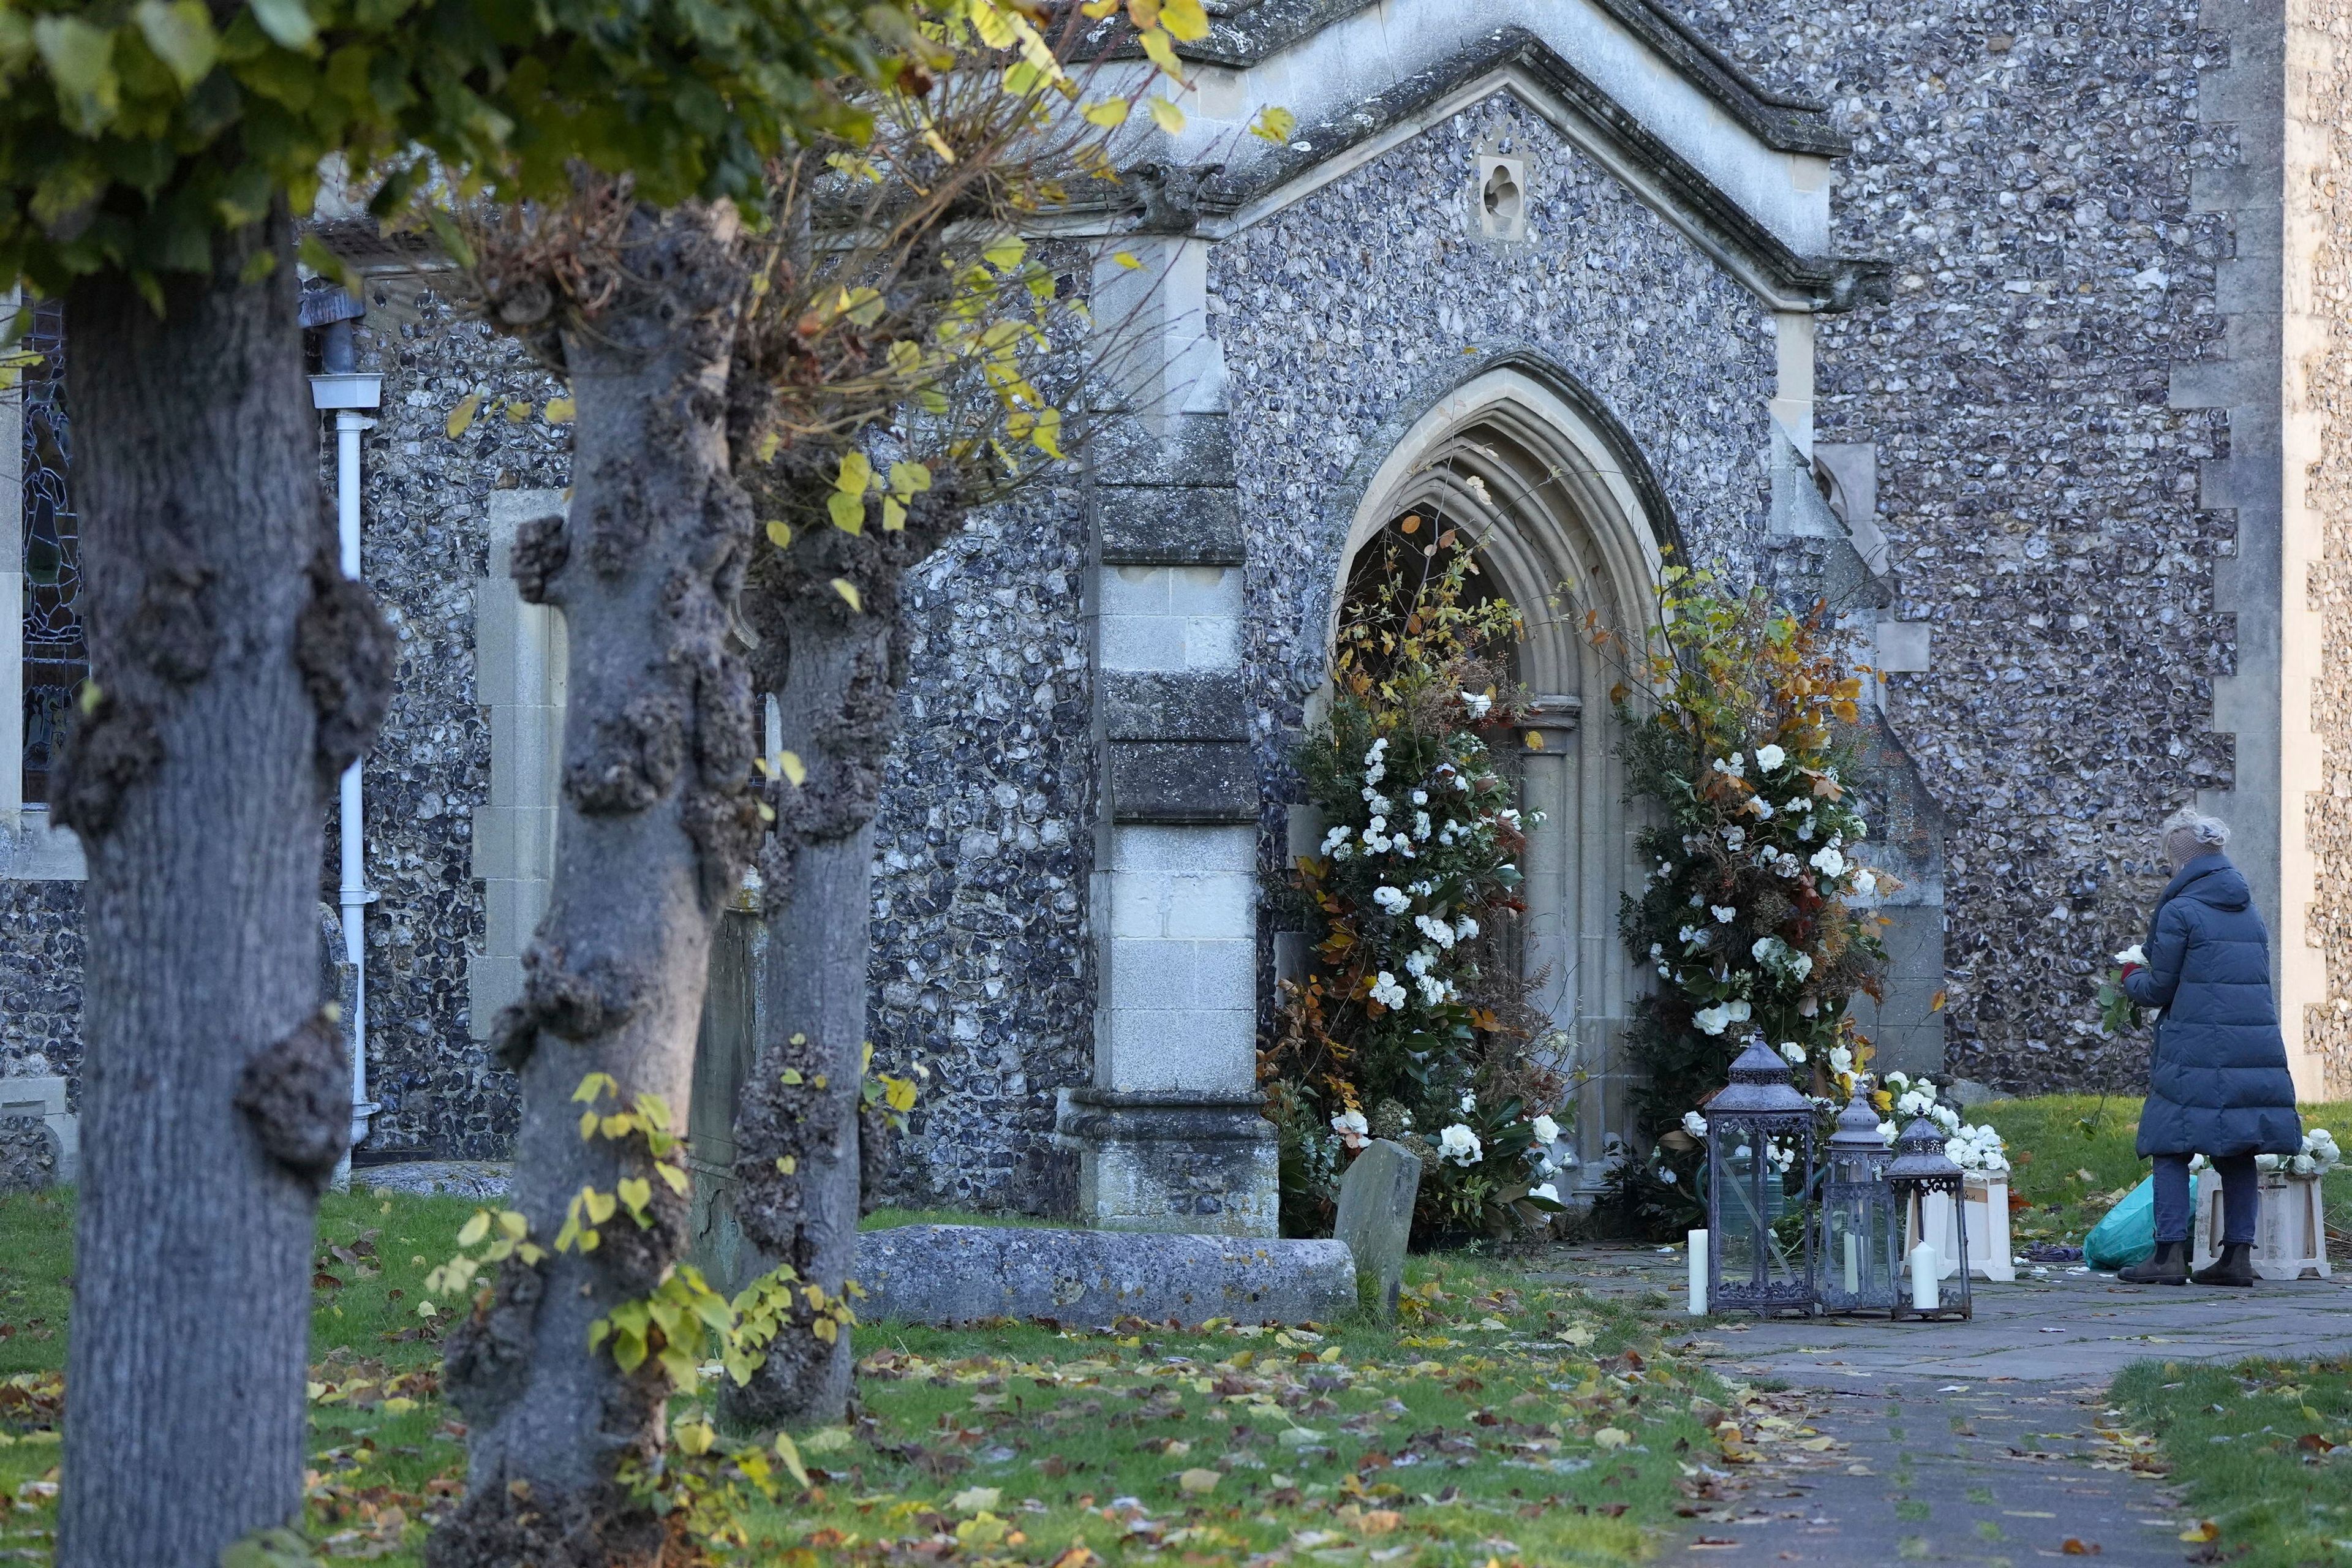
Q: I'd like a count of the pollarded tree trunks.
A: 3